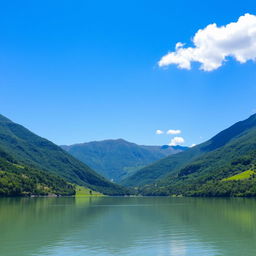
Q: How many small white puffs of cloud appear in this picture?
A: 3